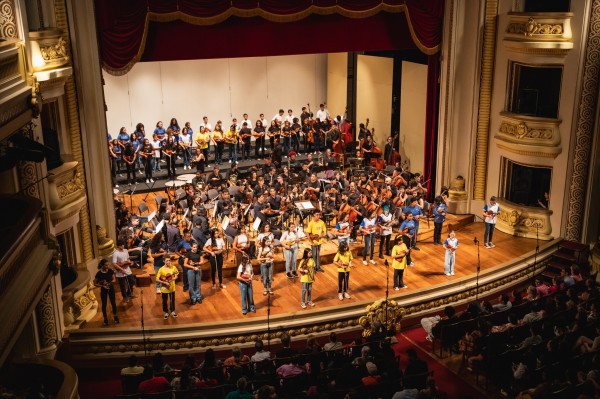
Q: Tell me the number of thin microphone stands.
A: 5